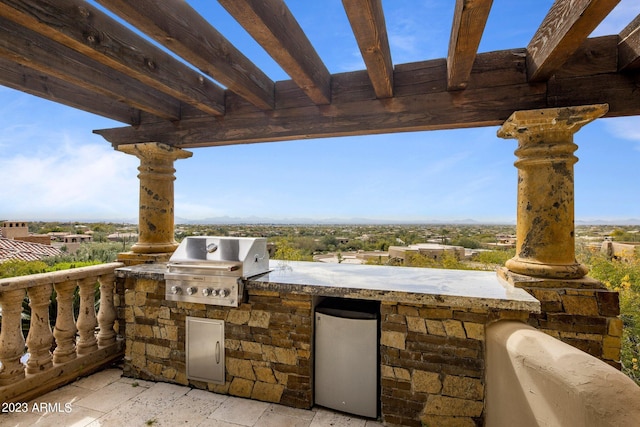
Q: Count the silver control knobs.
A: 5